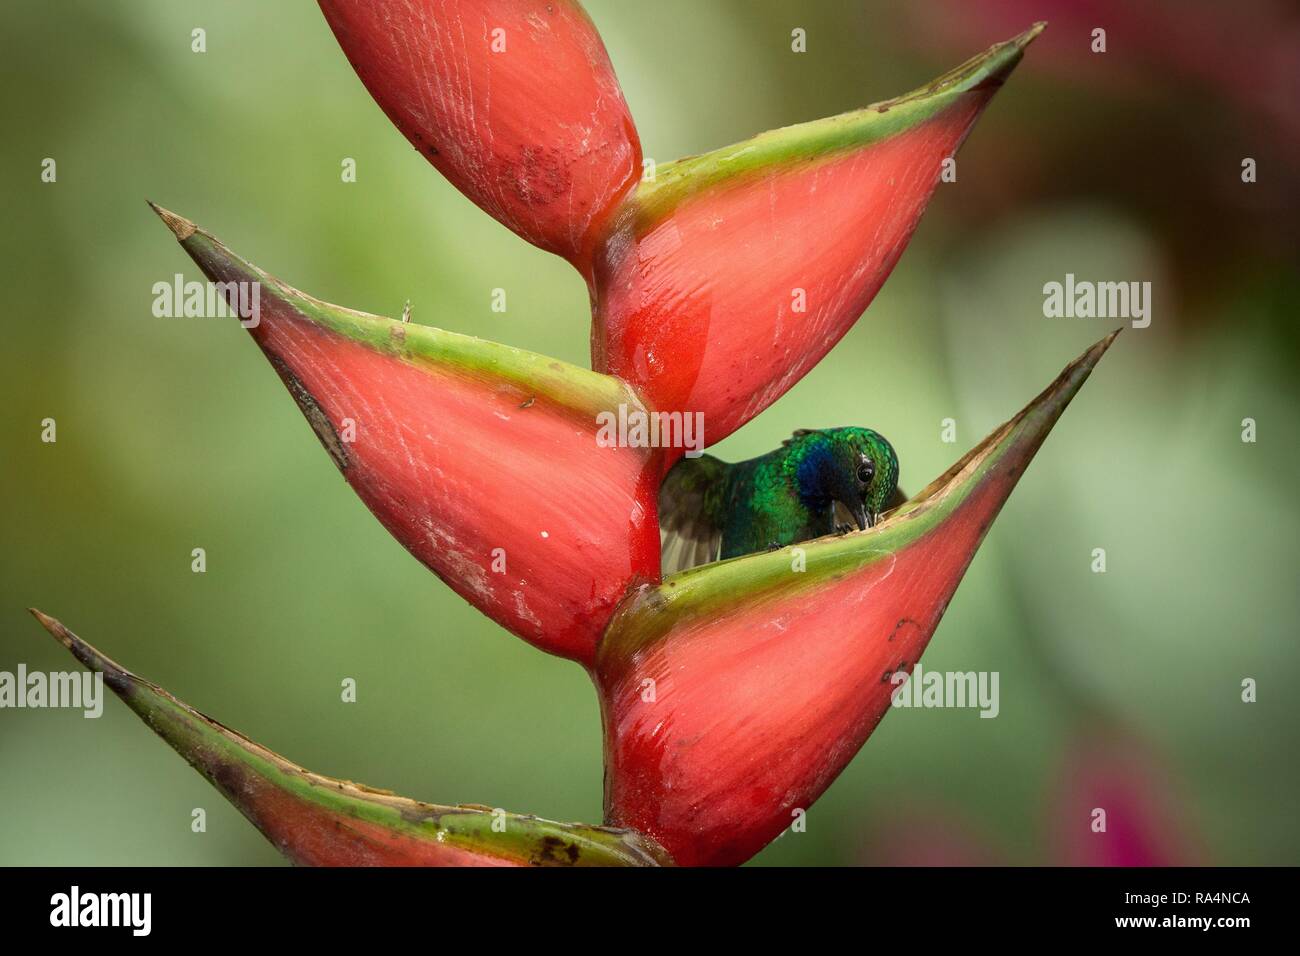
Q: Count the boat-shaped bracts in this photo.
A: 5